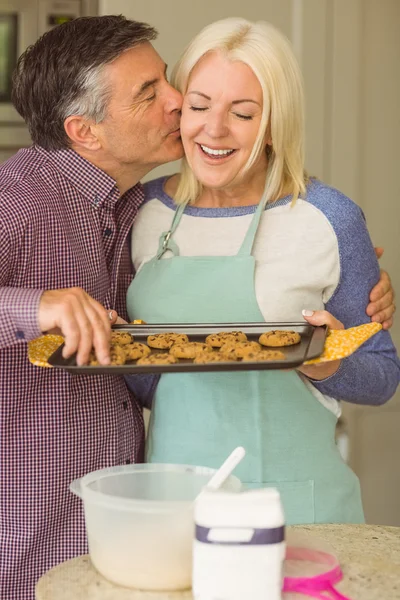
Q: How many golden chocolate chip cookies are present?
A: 11